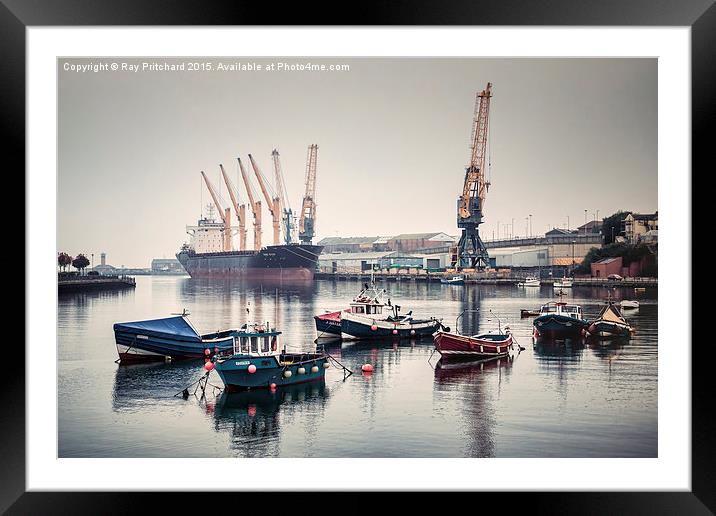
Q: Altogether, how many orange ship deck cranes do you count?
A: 4